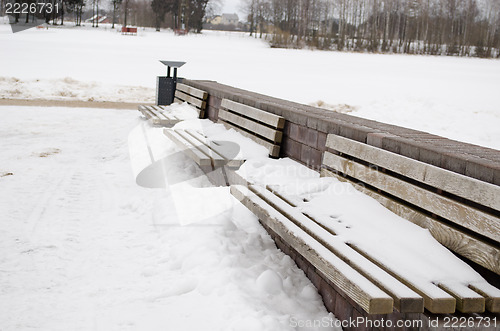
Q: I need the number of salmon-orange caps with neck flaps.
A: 0